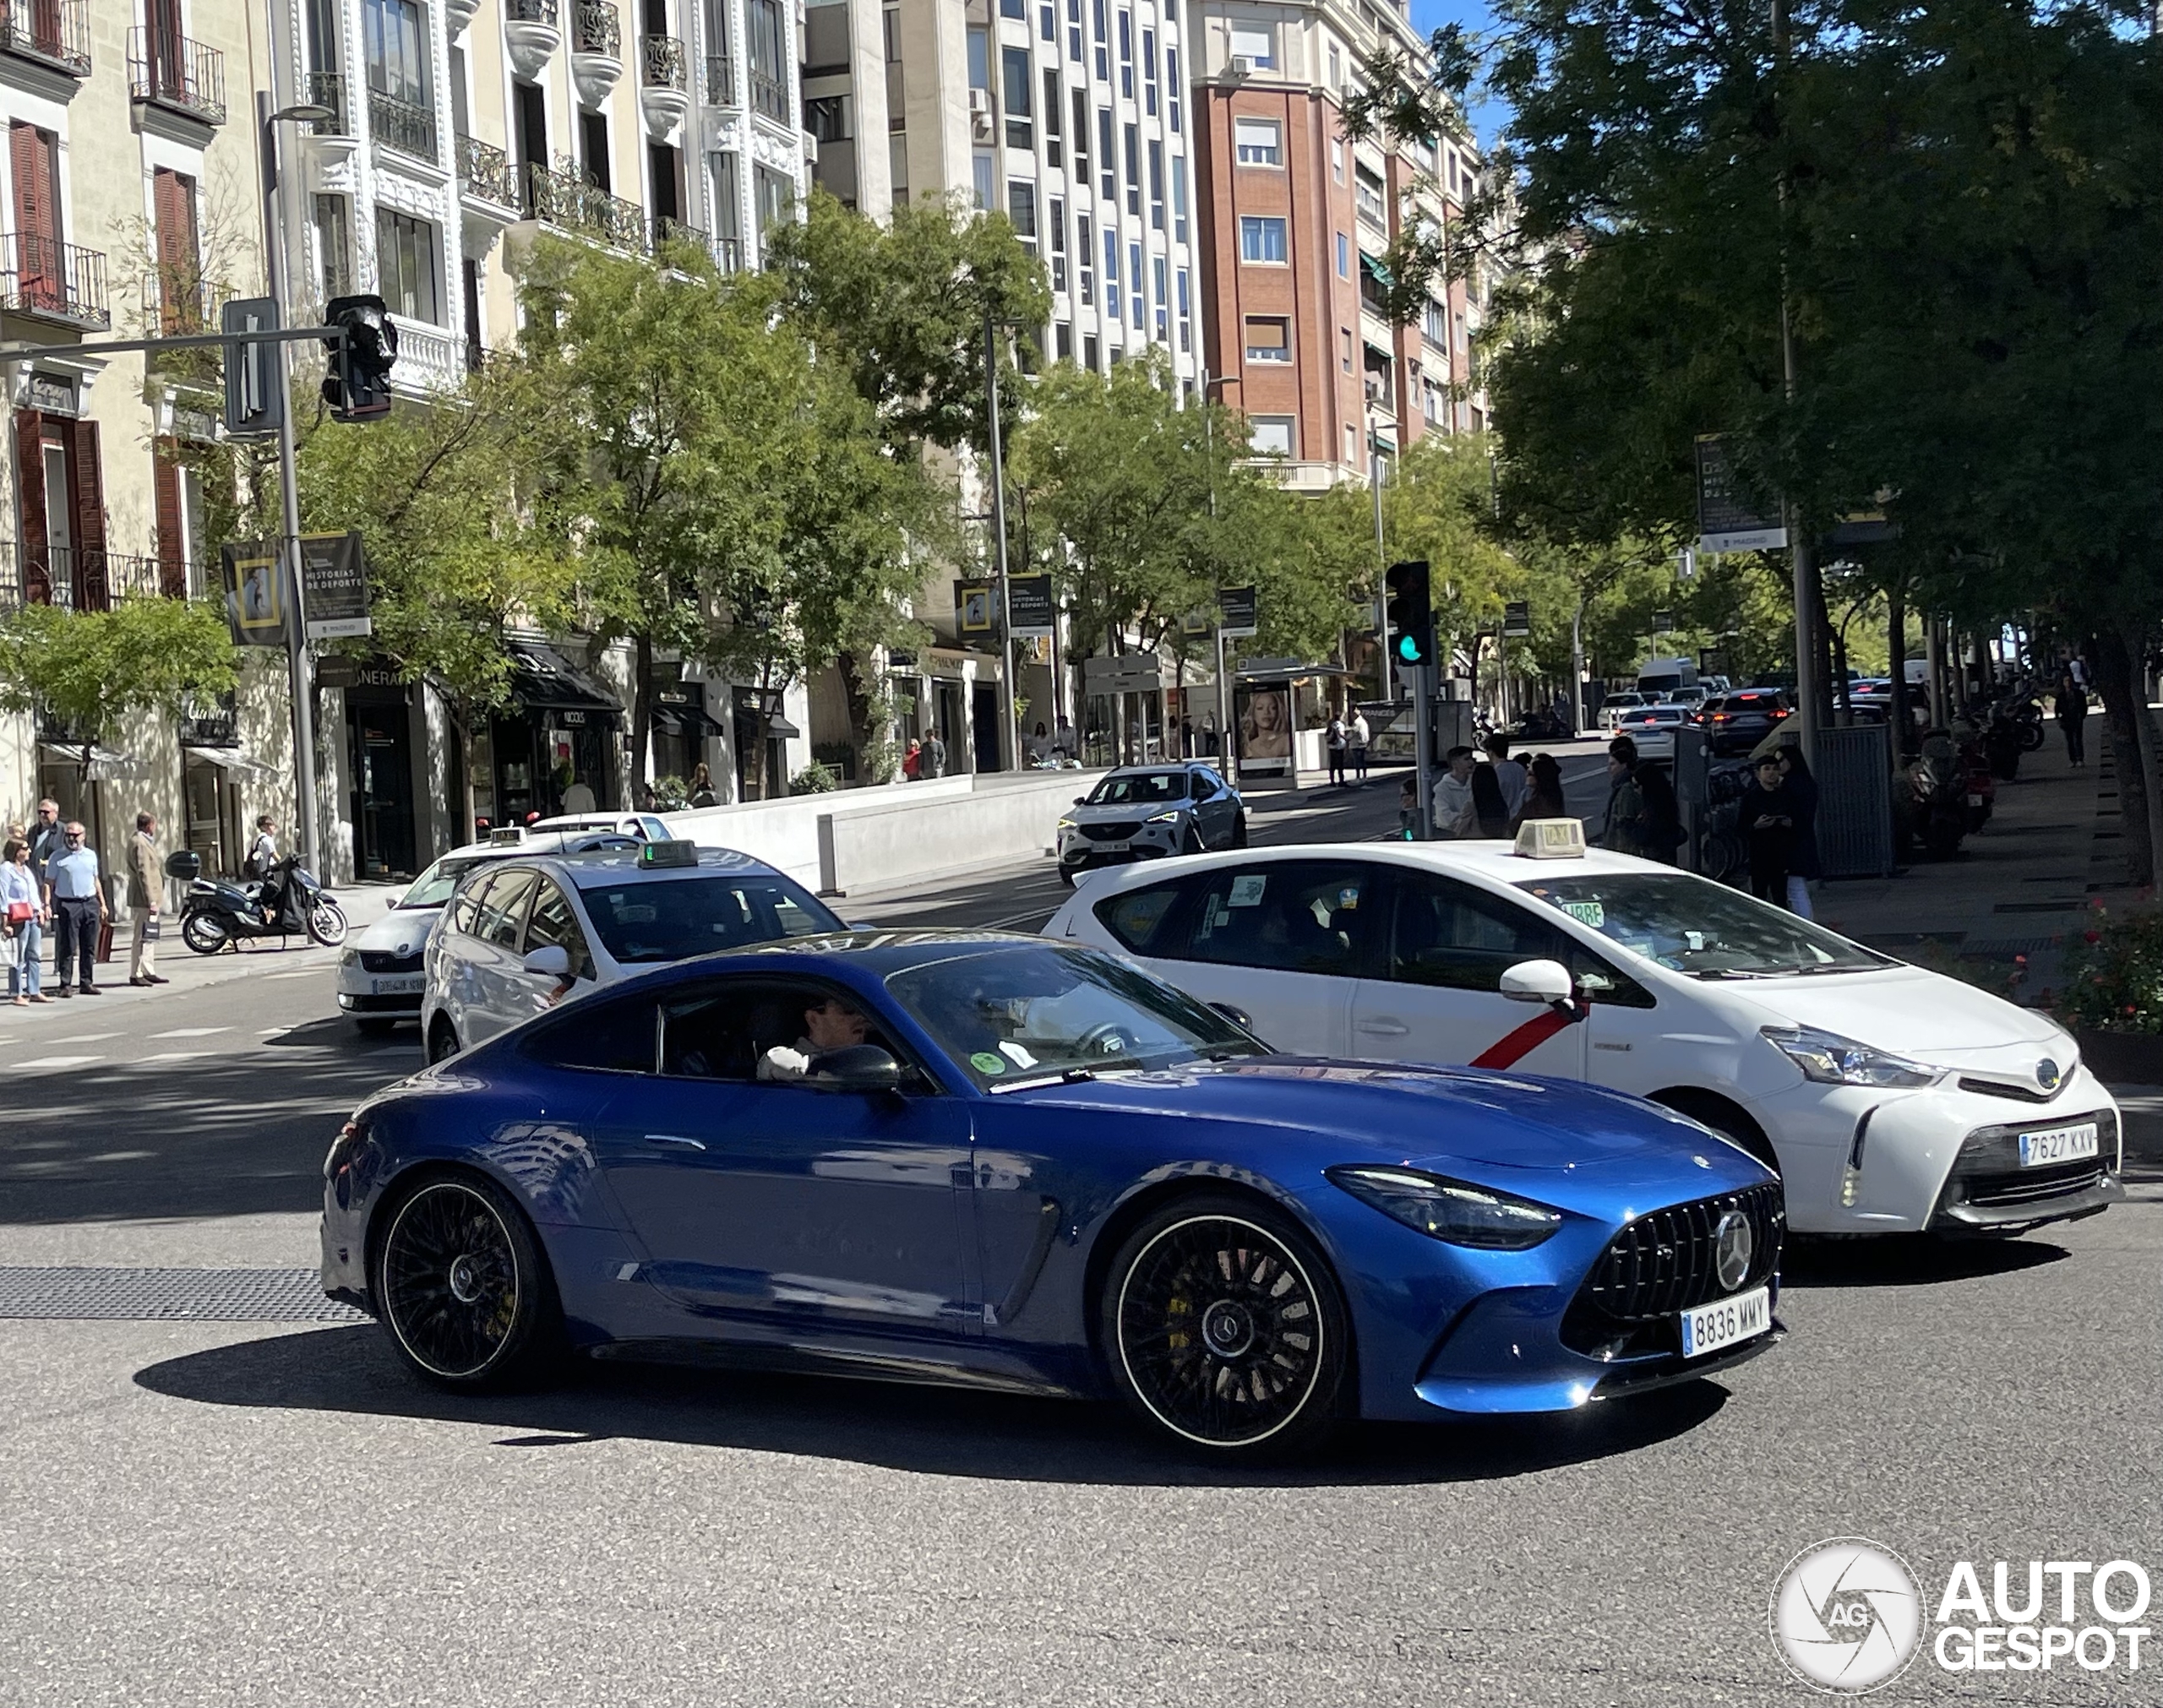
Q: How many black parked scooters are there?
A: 1